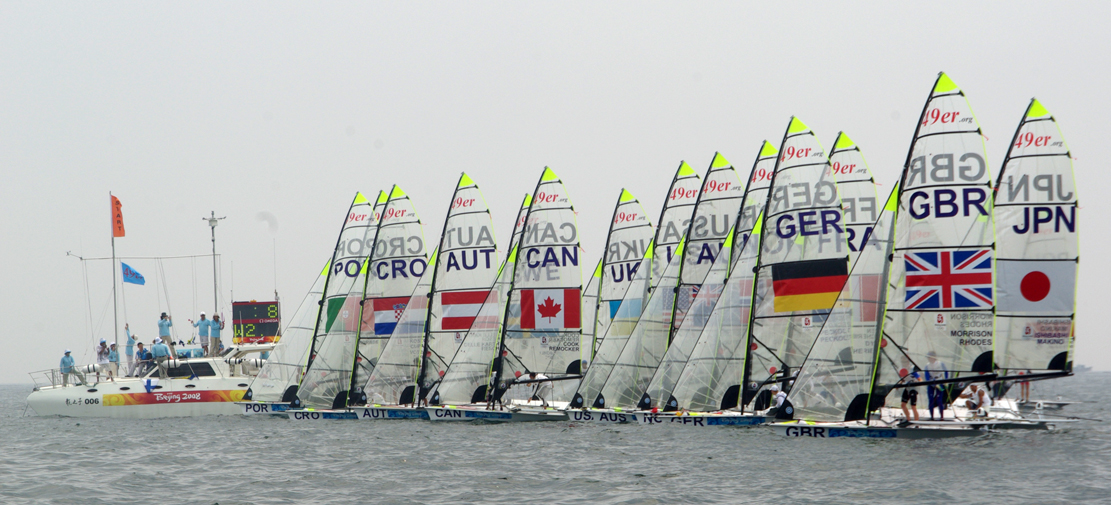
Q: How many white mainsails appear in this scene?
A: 14